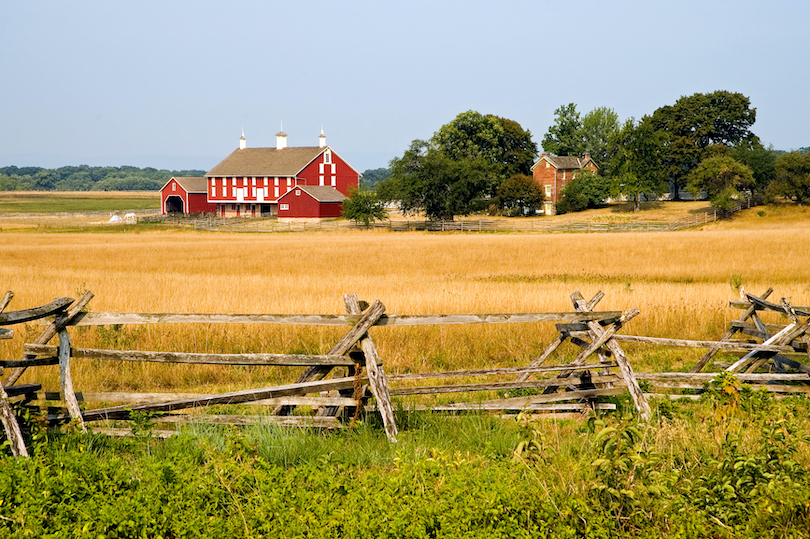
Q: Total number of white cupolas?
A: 3